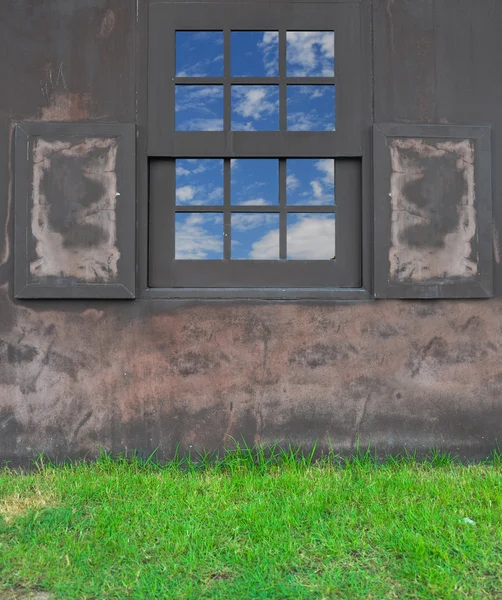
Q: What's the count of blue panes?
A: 12